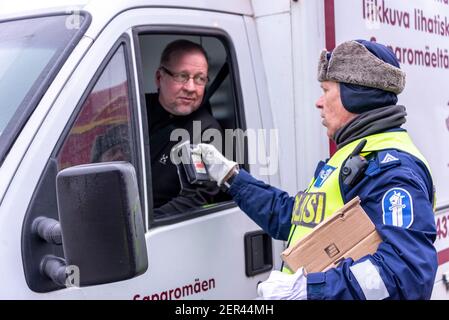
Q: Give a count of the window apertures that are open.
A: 1